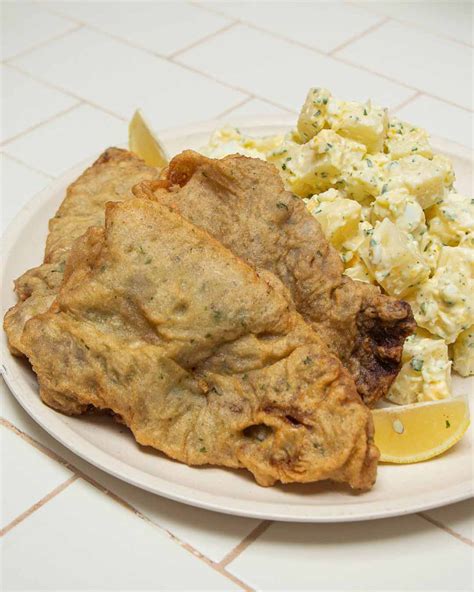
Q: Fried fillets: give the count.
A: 3